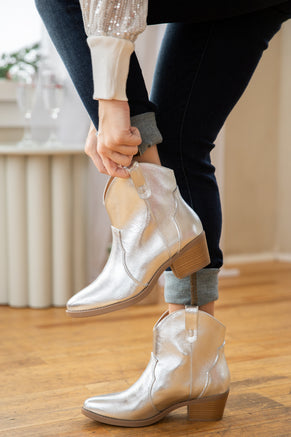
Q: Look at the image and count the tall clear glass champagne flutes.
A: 2